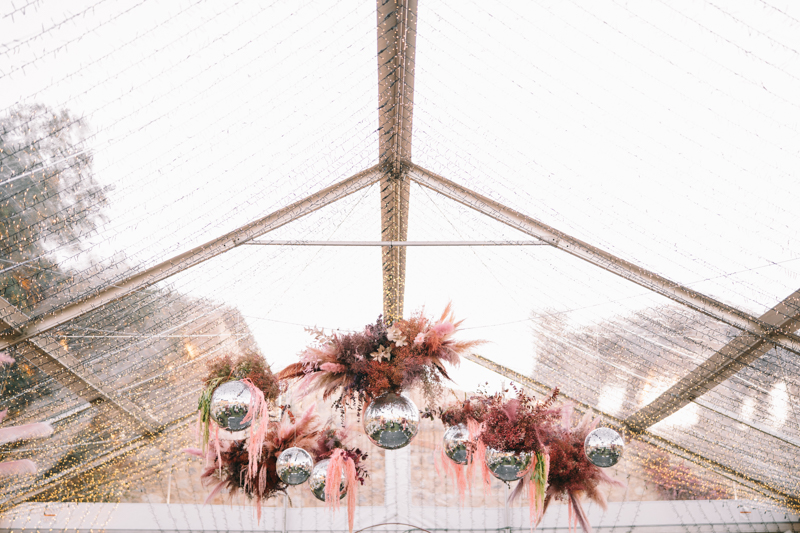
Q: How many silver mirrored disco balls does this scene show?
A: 7